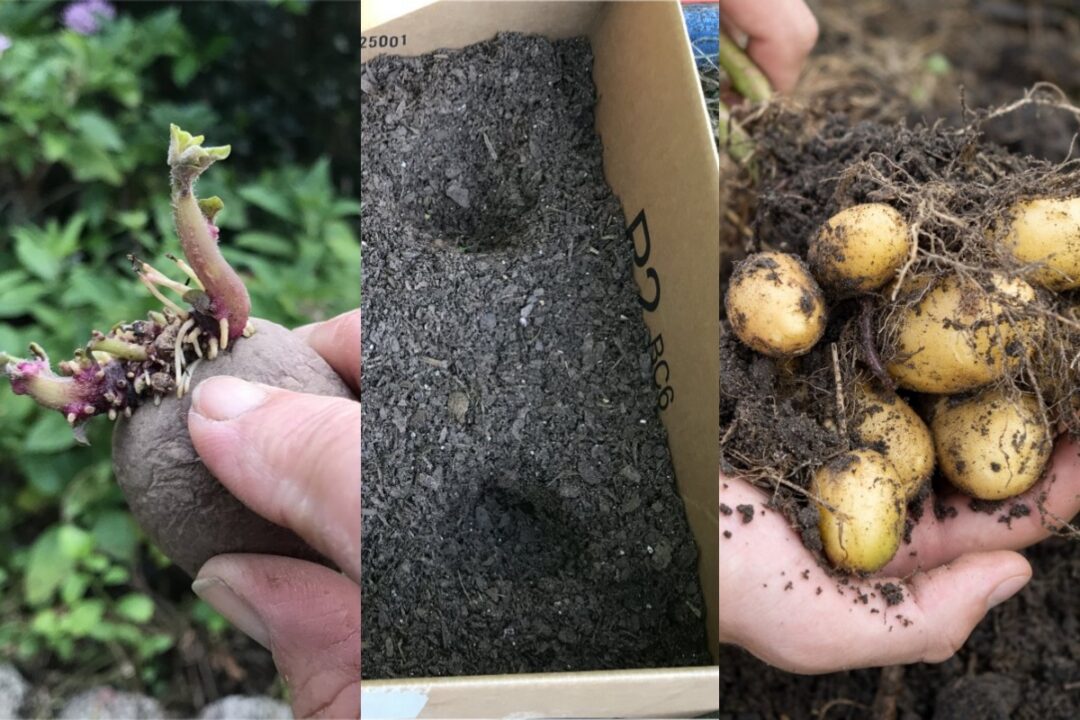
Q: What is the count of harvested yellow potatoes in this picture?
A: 7